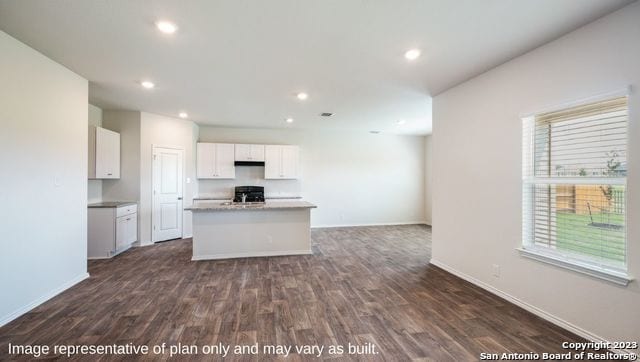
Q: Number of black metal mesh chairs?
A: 0